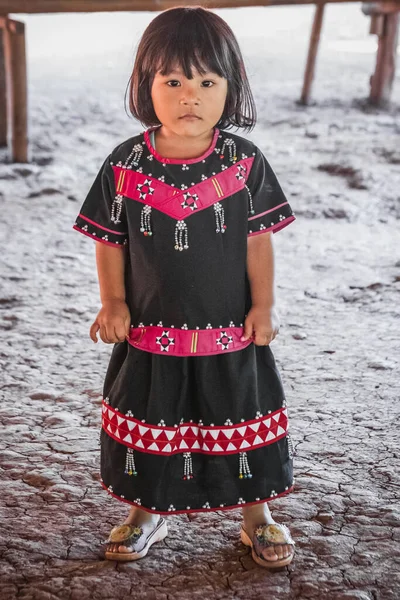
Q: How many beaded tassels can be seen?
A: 11